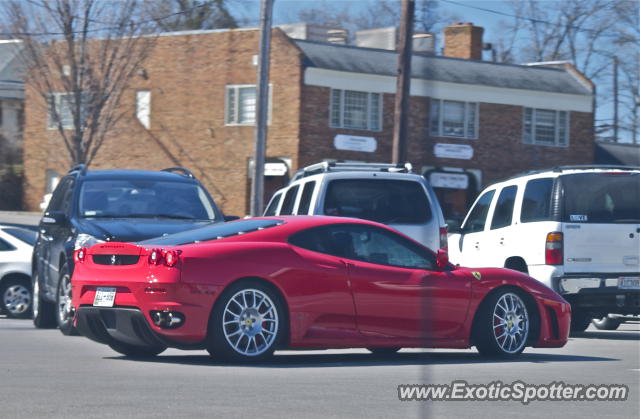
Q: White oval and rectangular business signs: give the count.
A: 4